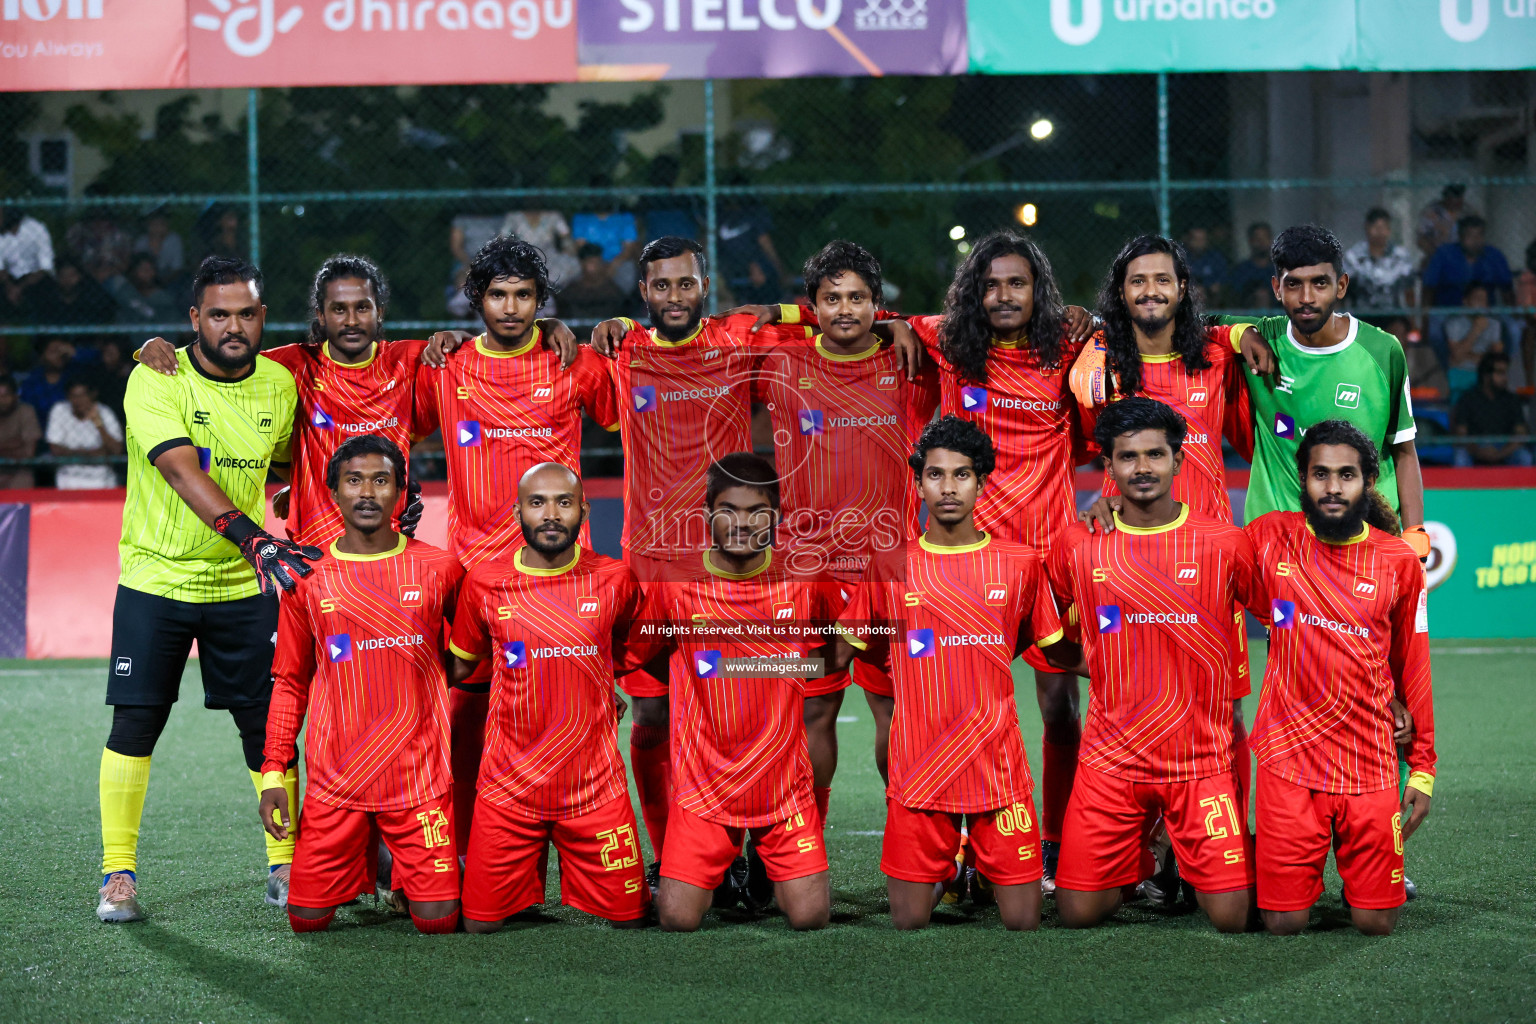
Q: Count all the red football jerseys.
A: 12